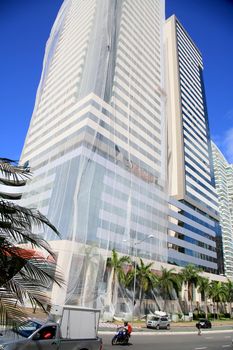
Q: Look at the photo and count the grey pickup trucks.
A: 1